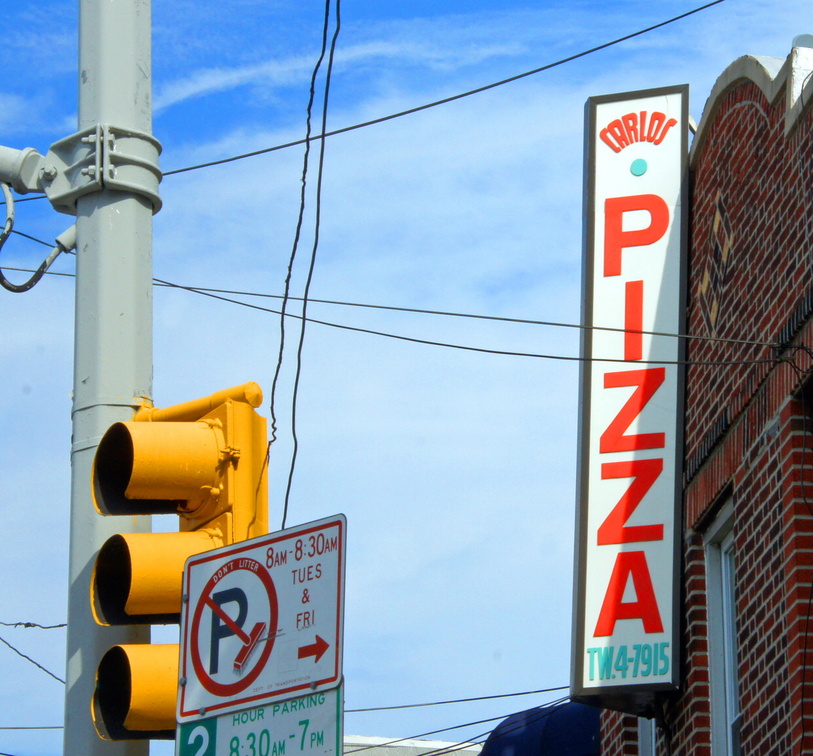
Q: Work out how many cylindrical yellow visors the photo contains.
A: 3